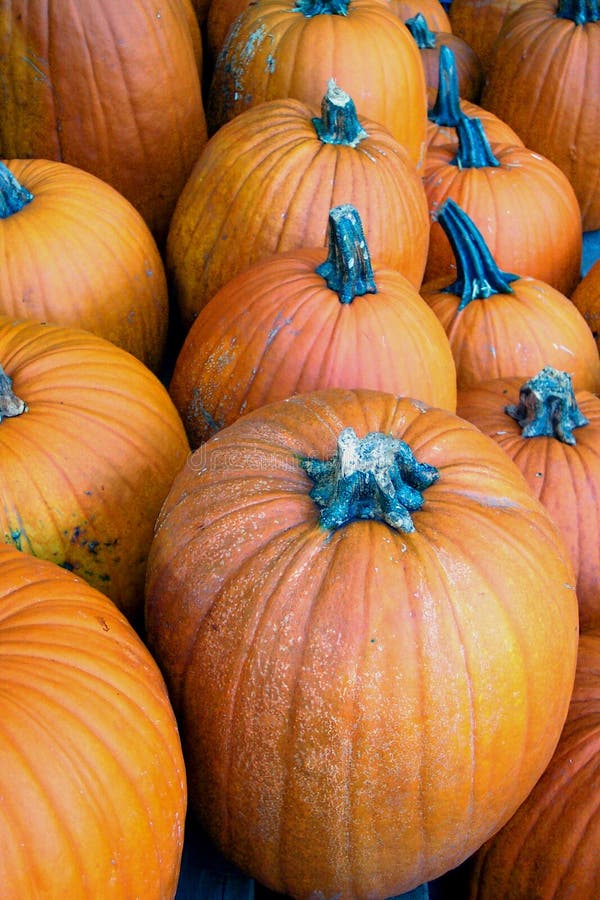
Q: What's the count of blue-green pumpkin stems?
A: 12